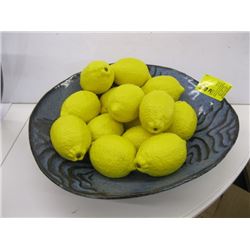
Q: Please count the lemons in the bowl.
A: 13